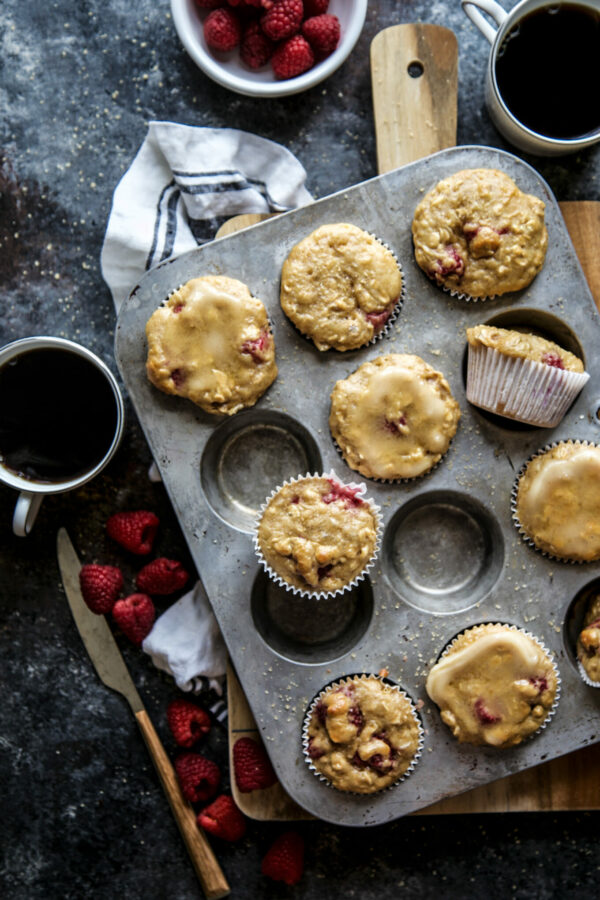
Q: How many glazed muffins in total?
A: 4